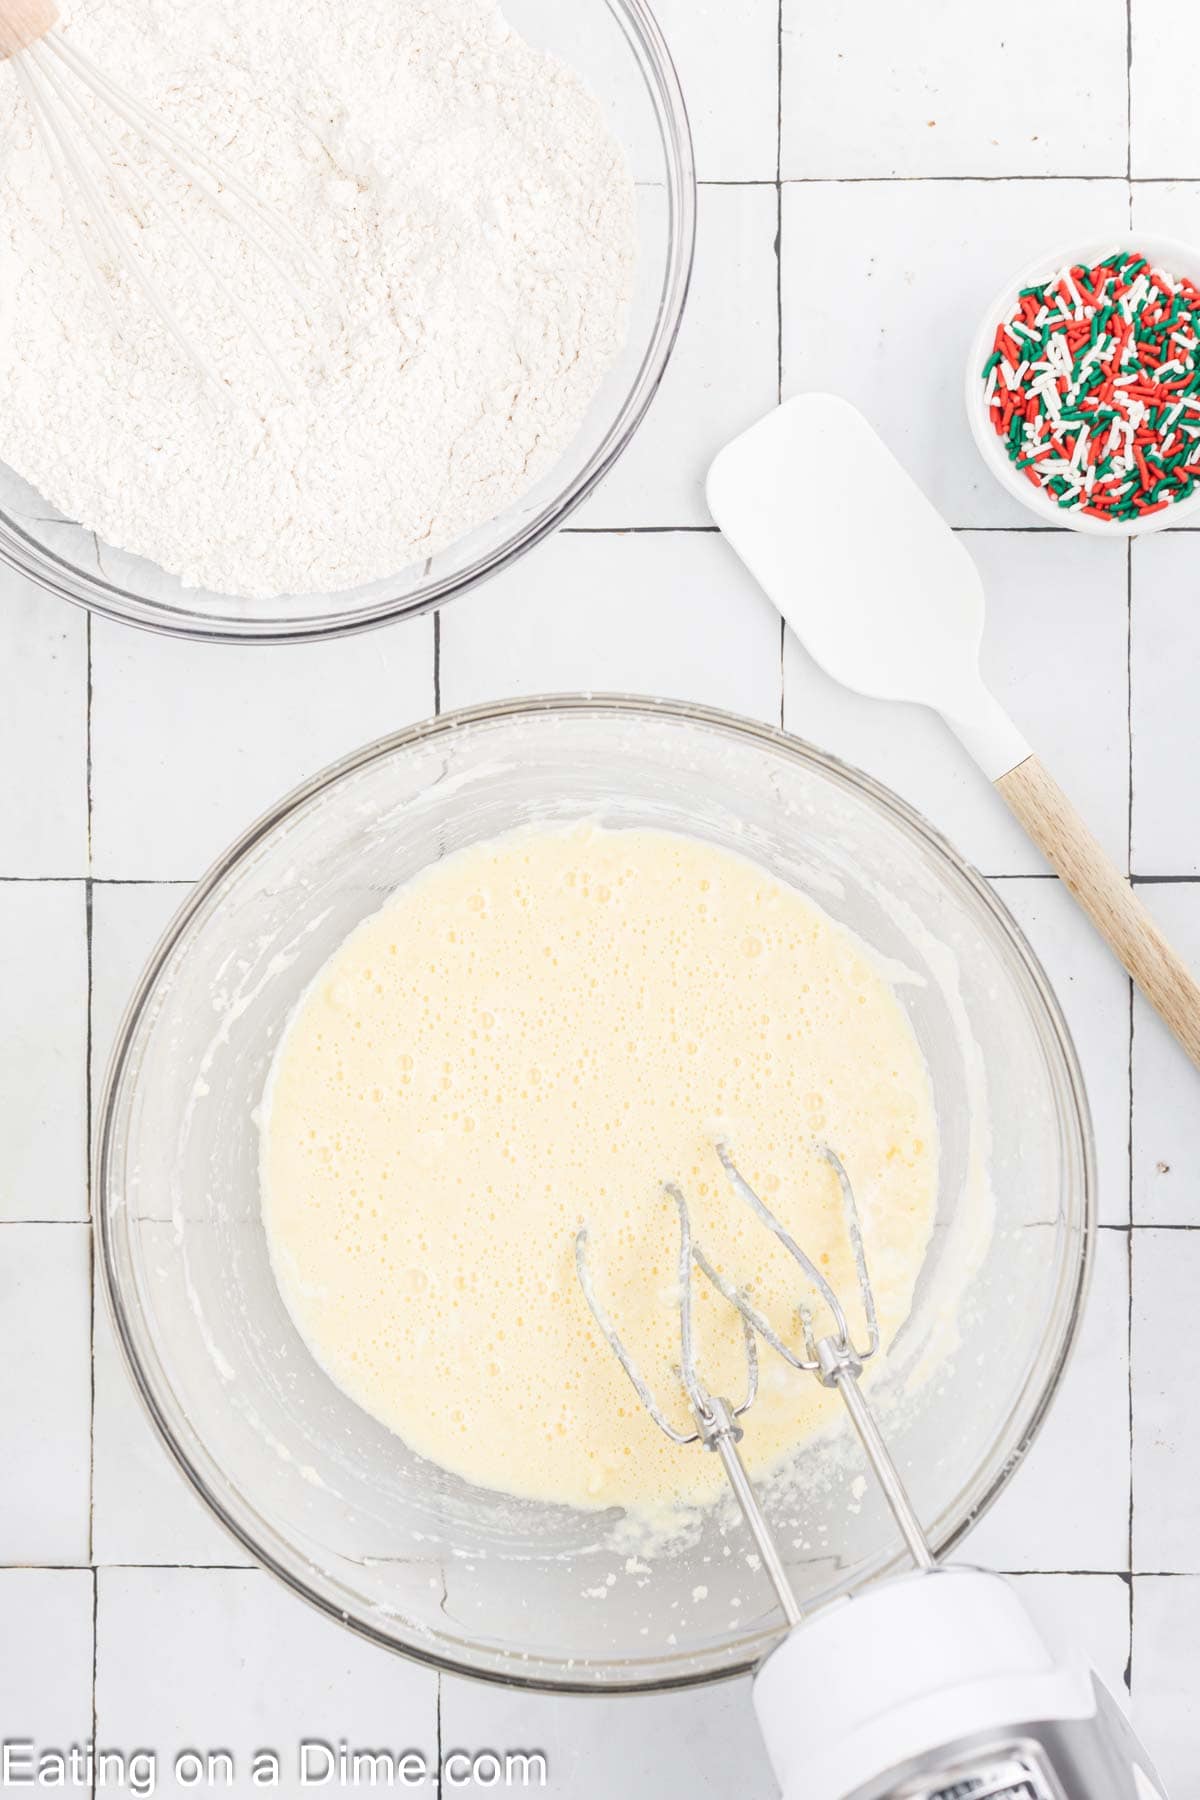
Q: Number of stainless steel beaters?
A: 2